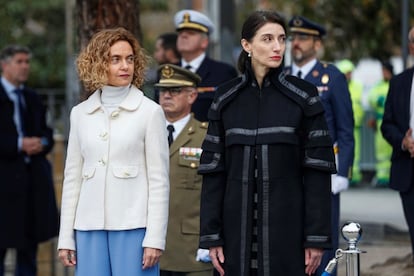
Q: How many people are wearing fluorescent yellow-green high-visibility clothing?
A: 2